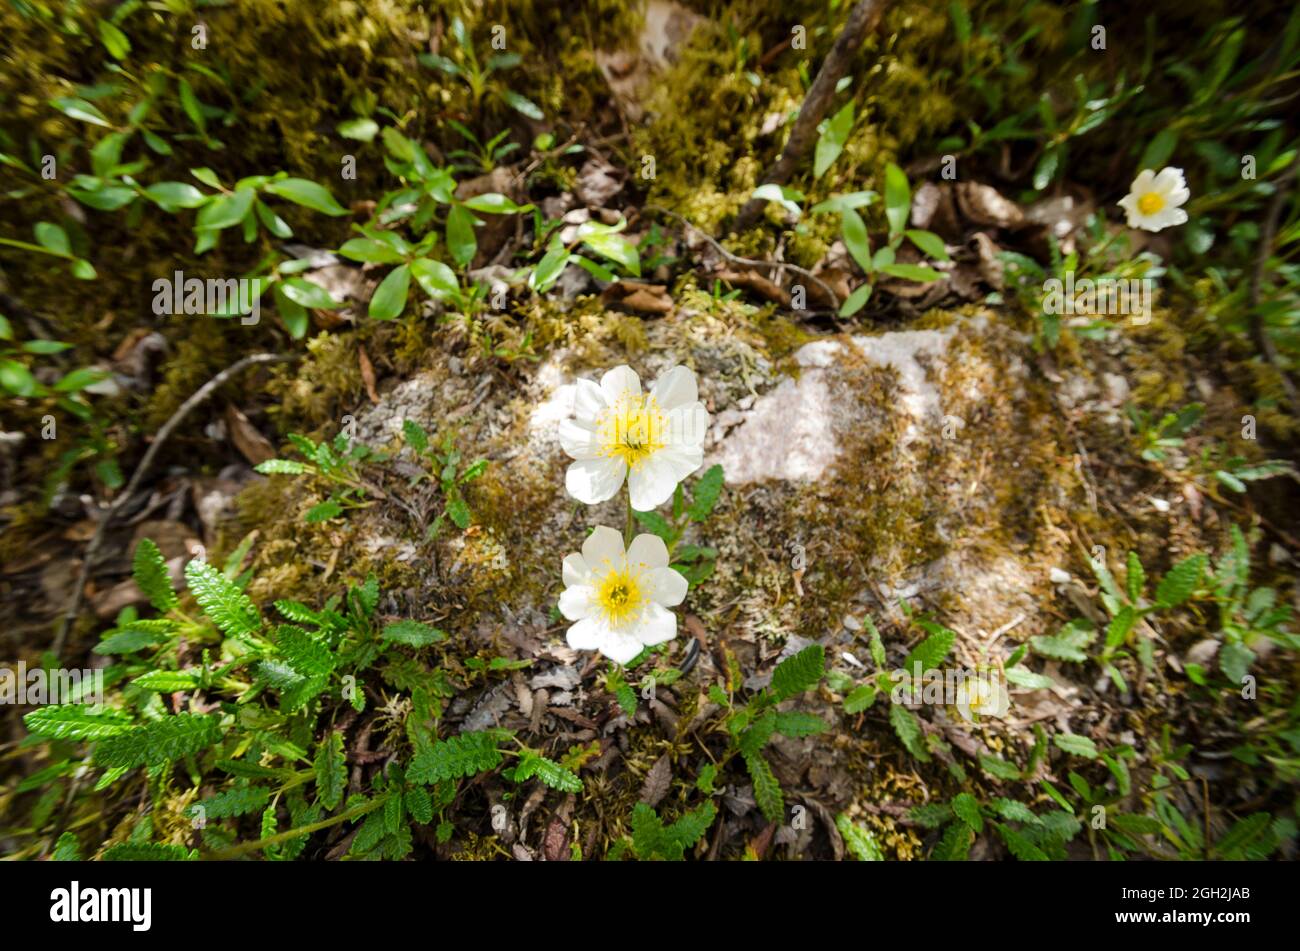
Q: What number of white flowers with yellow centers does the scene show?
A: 4